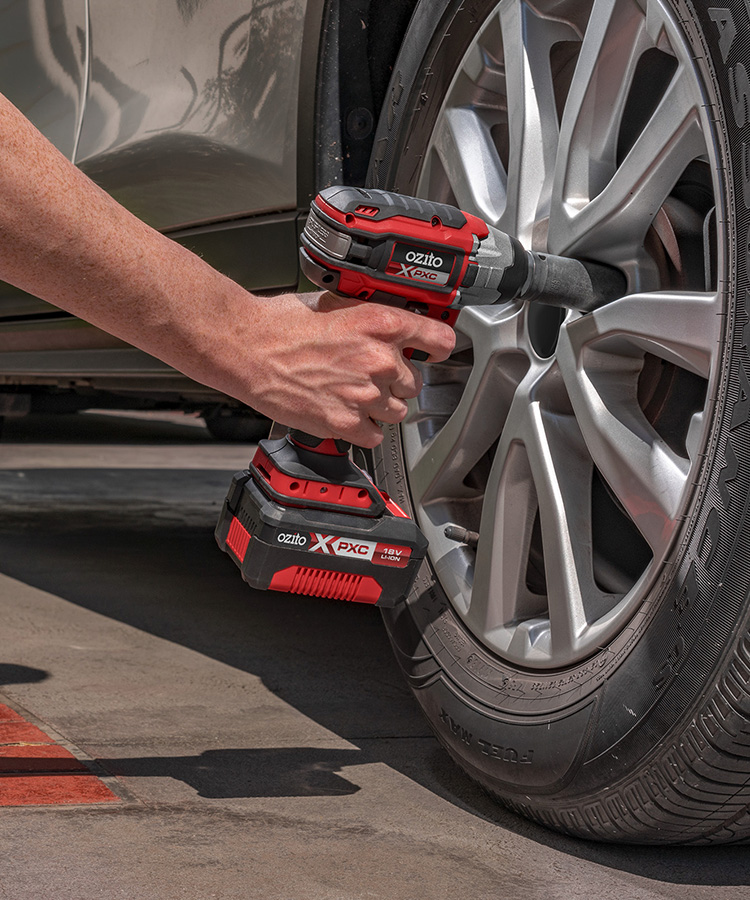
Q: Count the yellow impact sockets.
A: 0